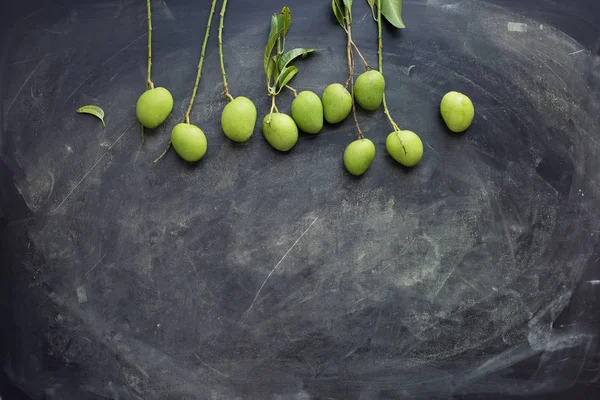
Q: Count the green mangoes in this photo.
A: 10